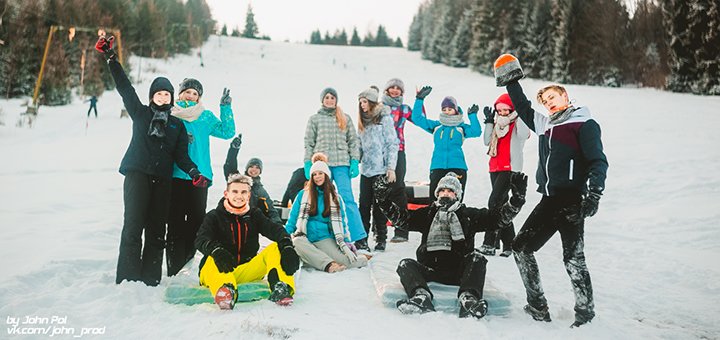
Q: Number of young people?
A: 12